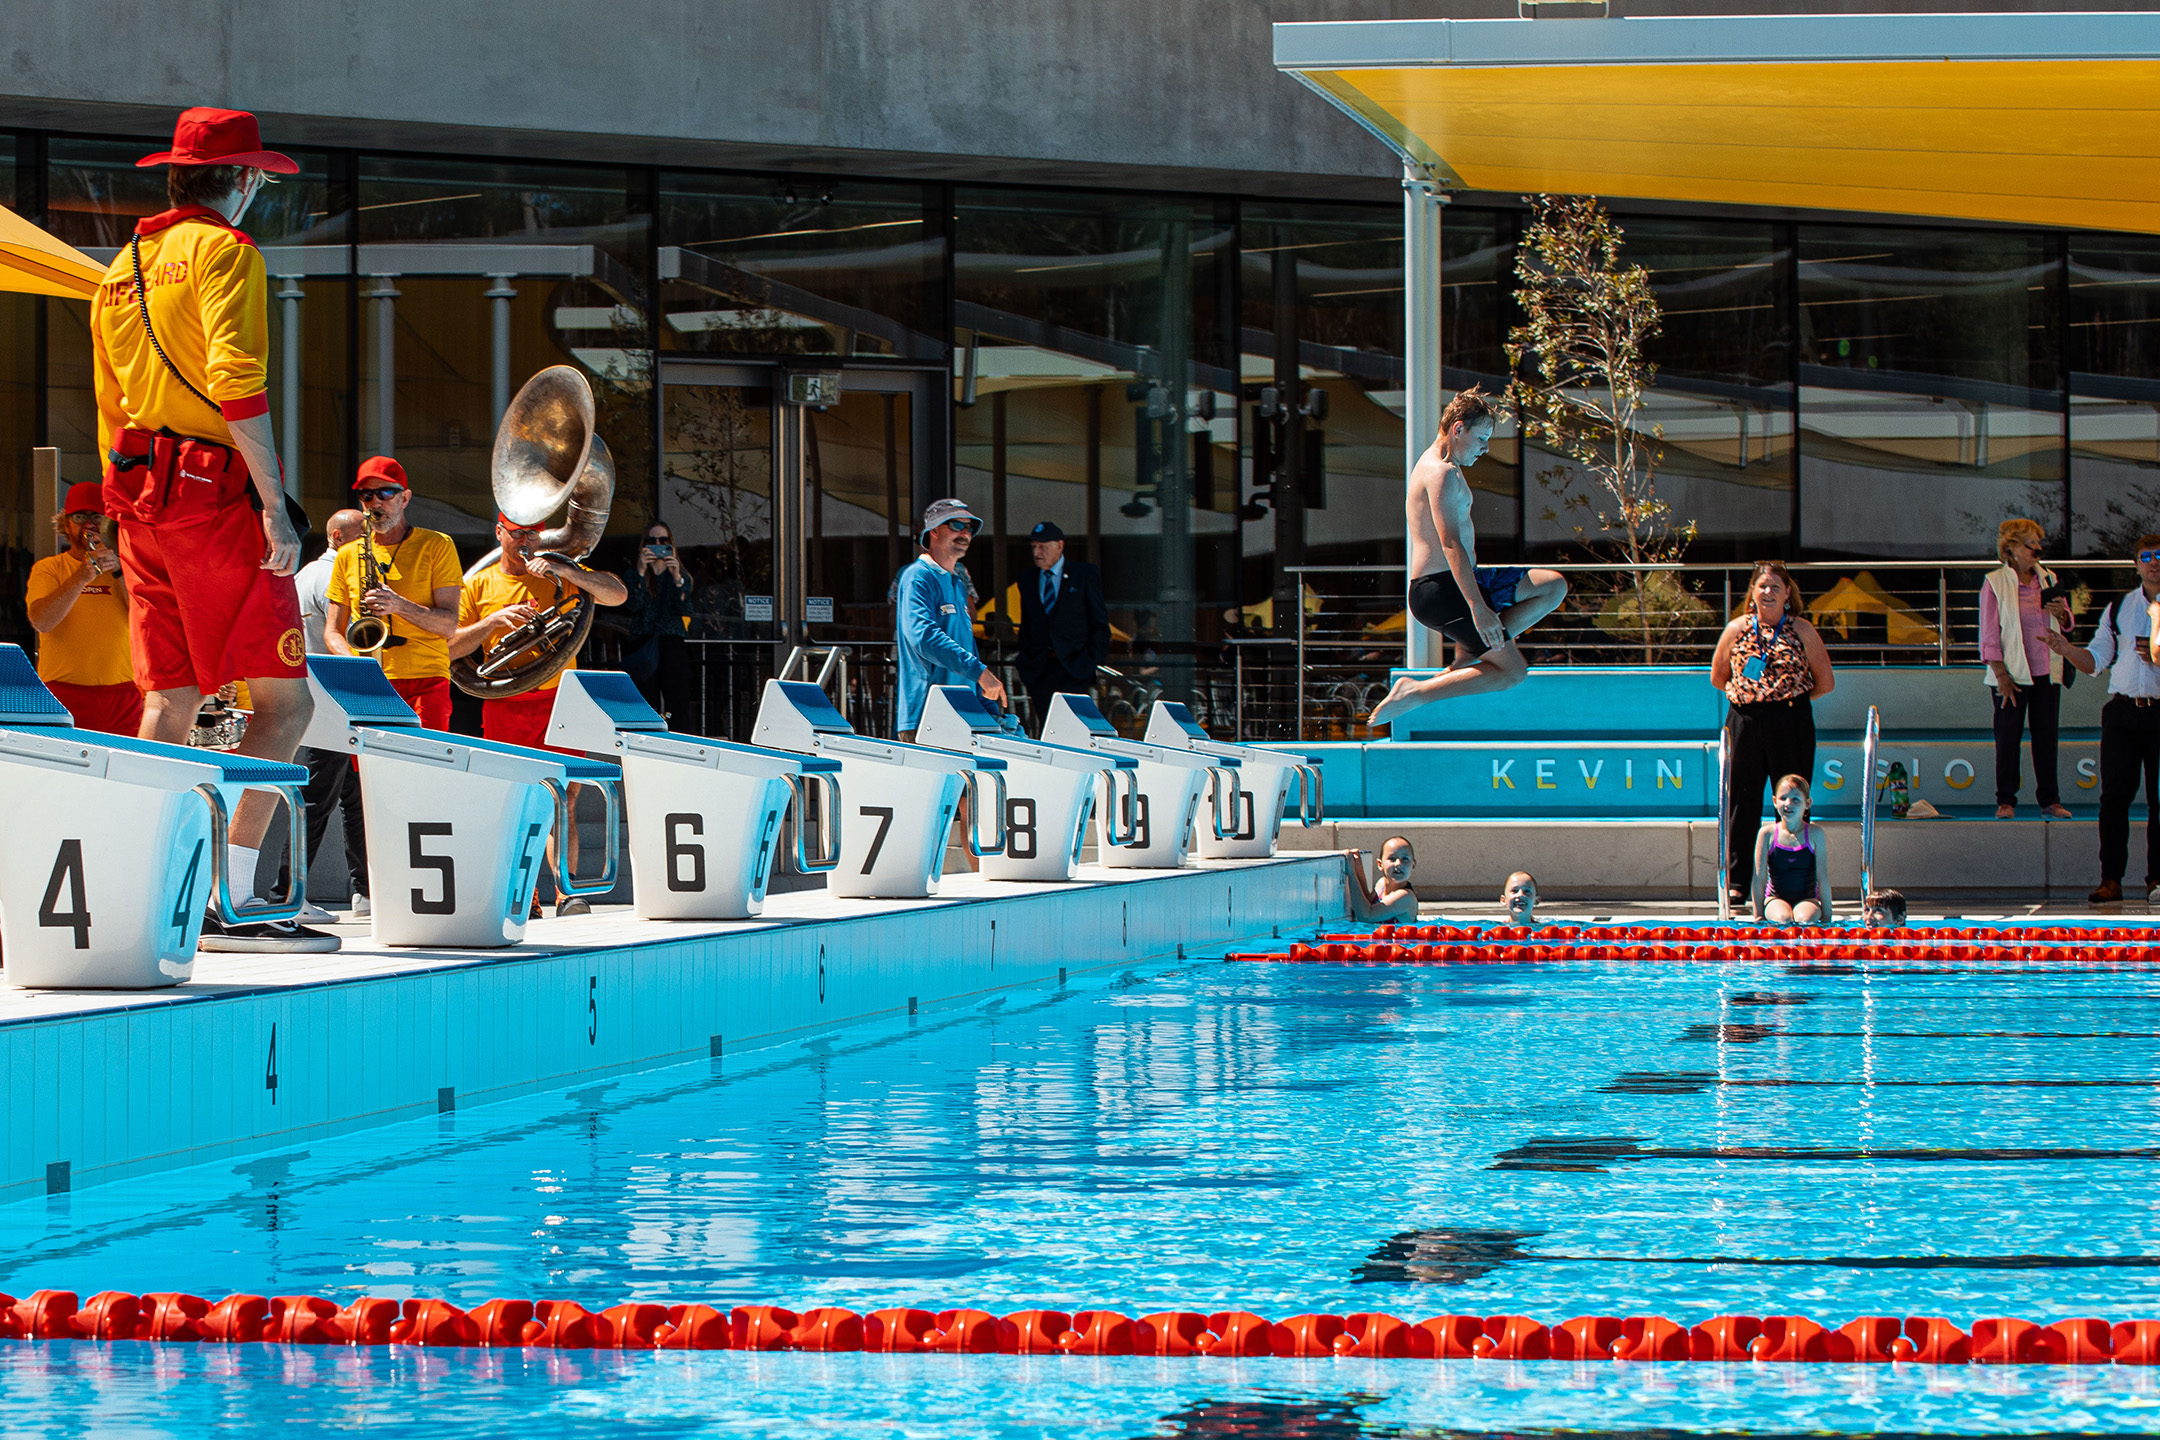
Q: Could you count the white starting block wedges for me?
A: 7